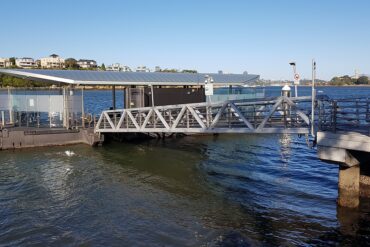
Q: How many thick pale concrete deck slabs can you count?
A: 1